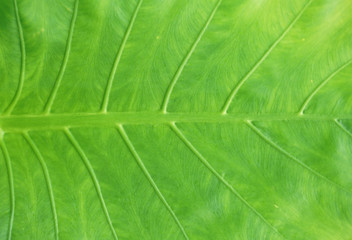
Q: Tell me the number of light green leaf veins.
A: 13